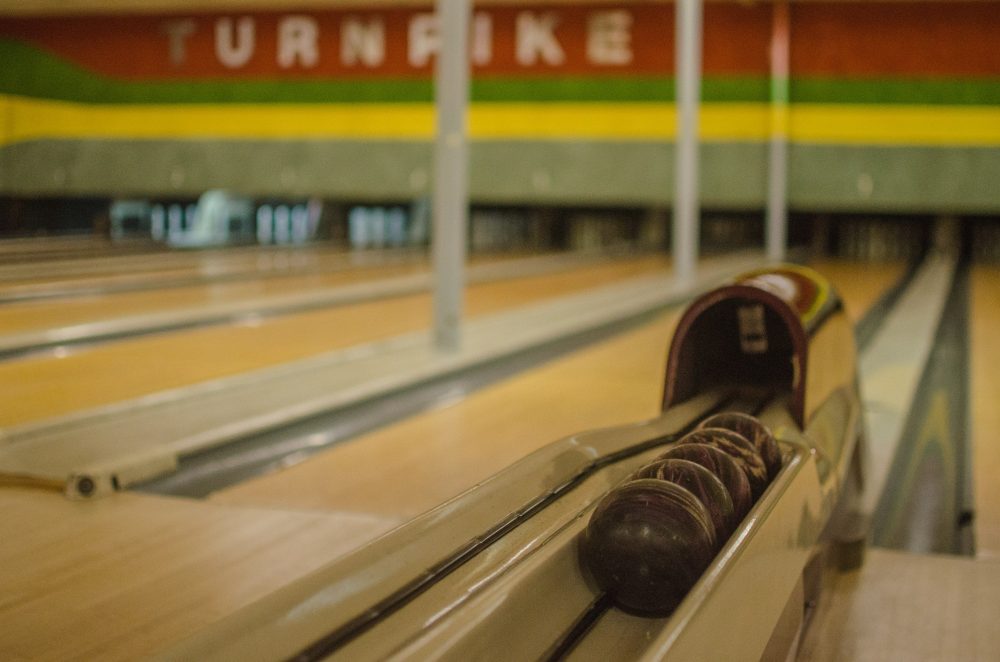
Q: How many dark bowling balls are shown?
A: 5